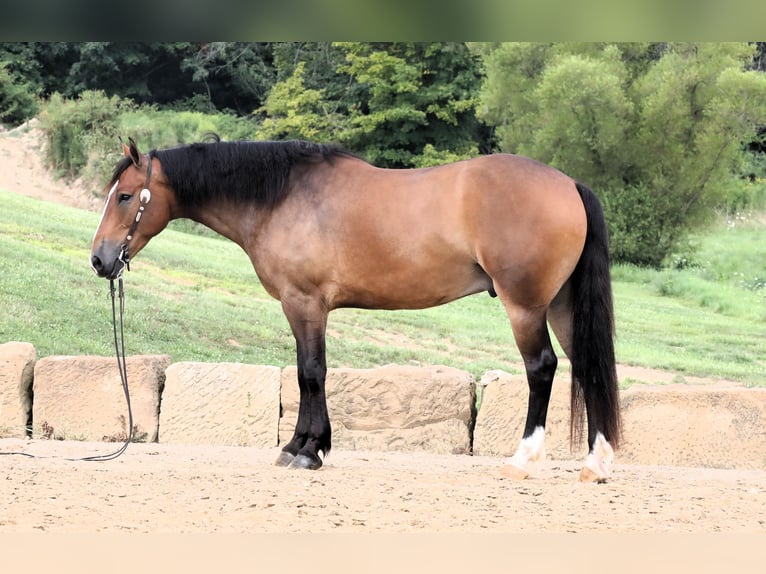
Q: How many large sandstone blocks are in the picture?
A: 6